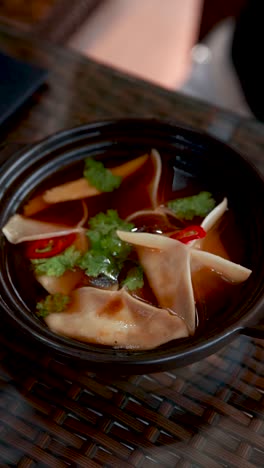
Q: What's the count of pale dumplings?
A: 4